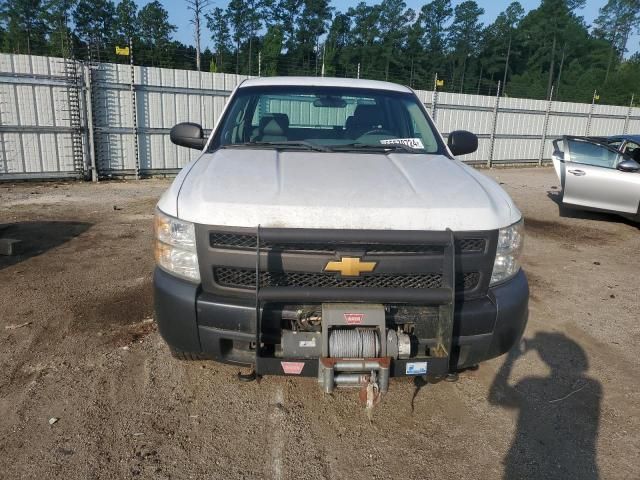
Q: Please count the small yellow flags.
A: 3